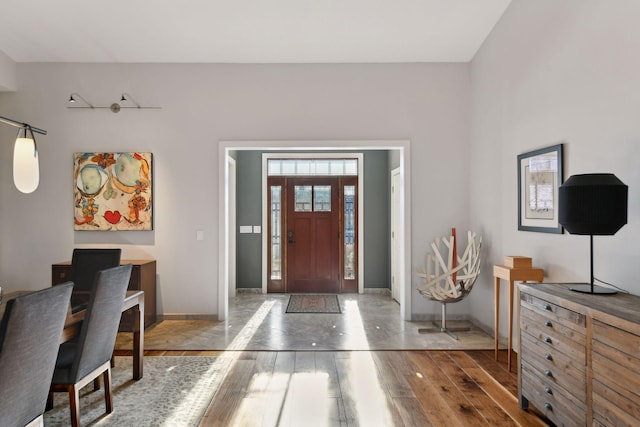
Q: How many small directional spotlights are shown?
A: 2